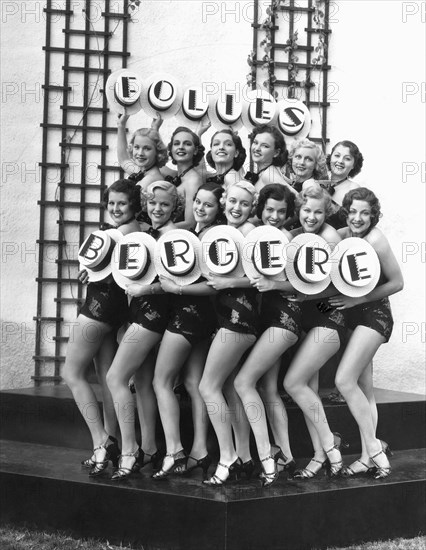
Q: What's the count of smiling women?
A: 13